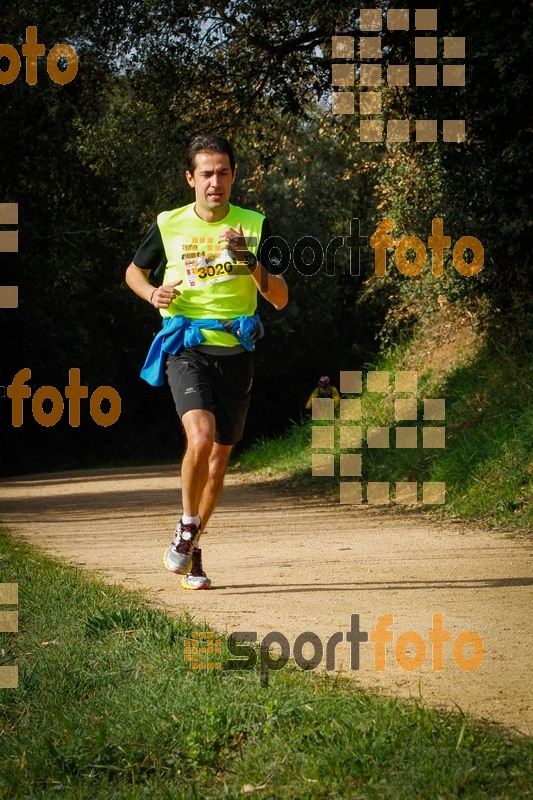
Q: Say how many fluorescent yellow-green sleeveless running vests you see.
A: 1